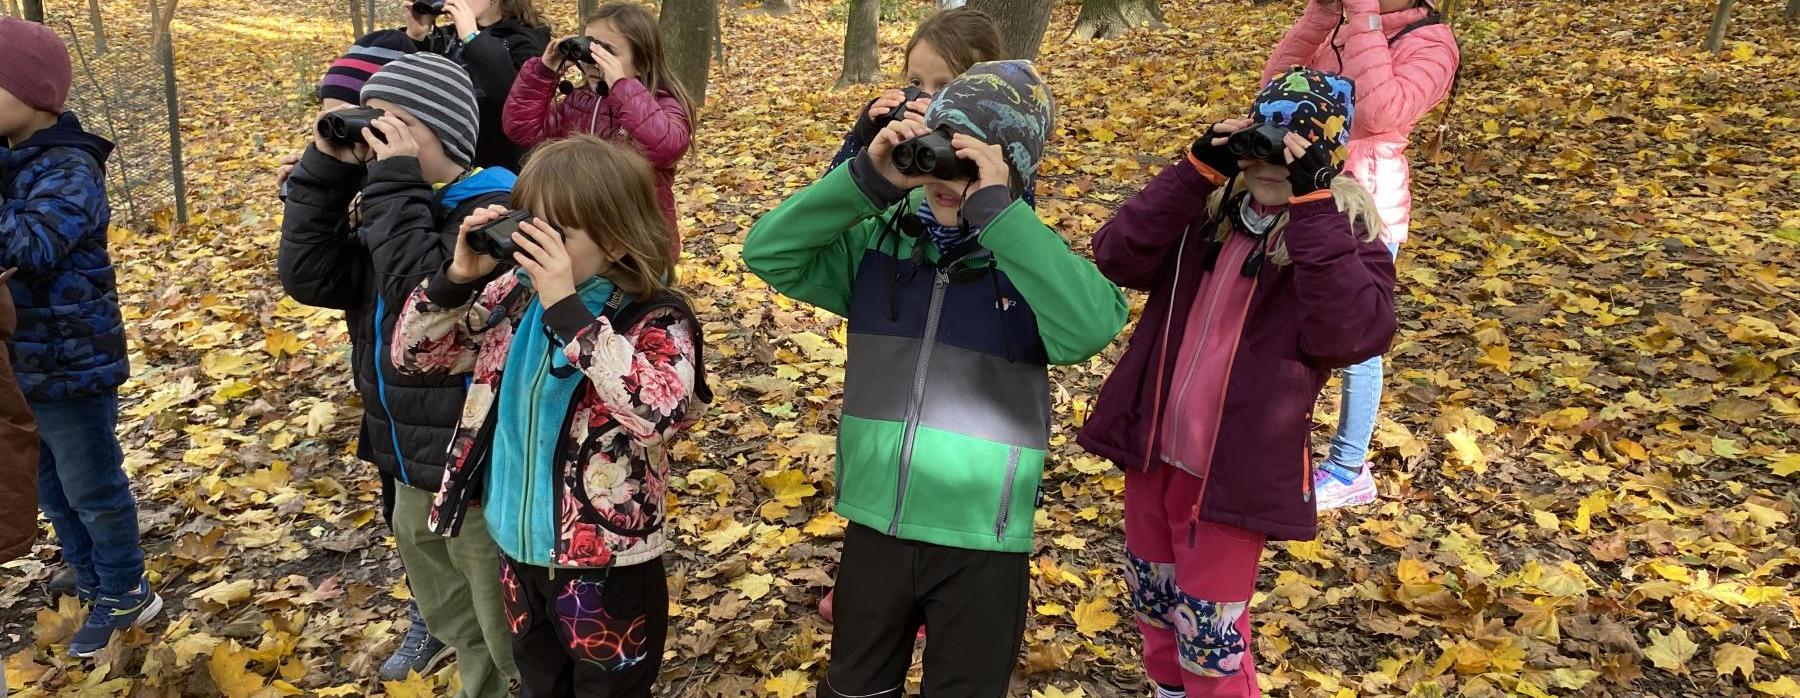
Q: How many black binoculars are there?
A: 7